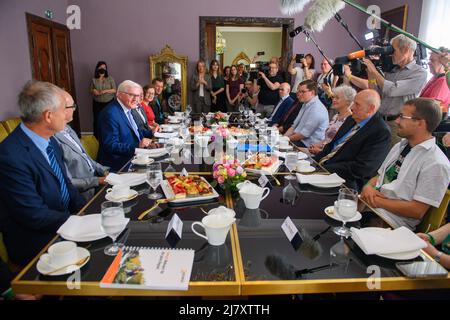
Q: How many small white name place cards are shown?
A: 4